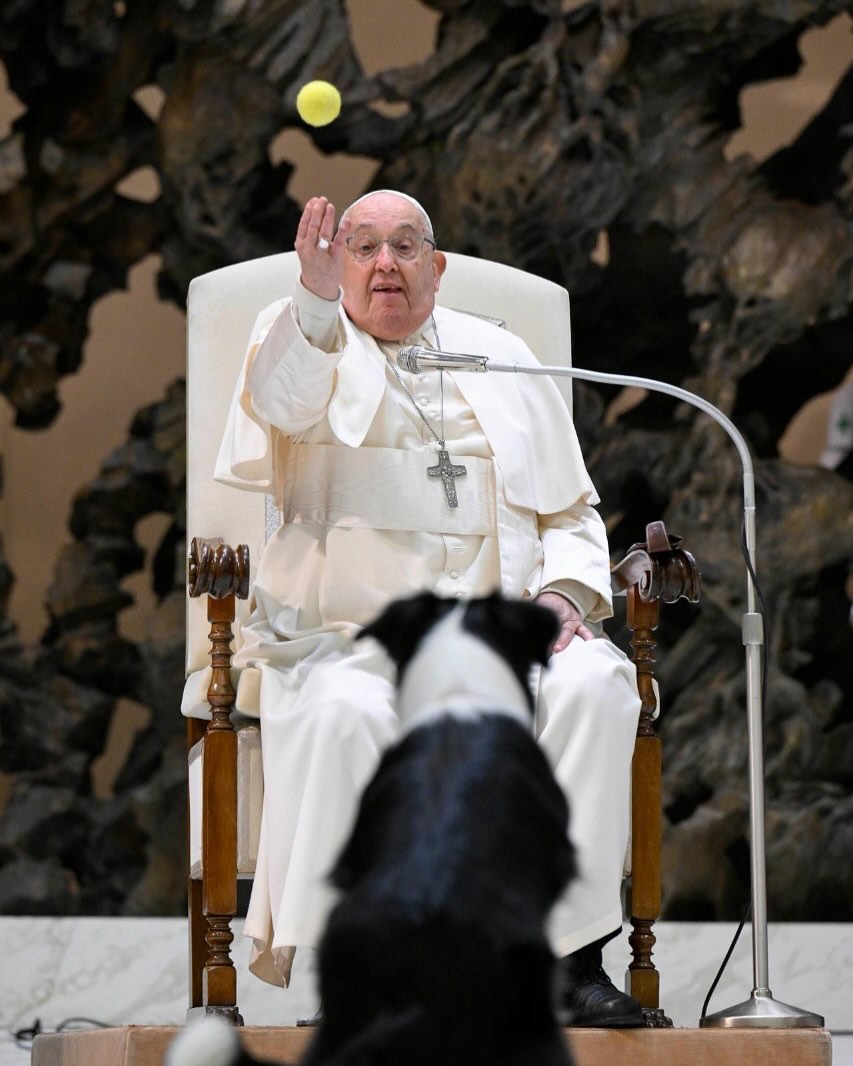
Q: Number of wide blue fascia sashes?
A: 0